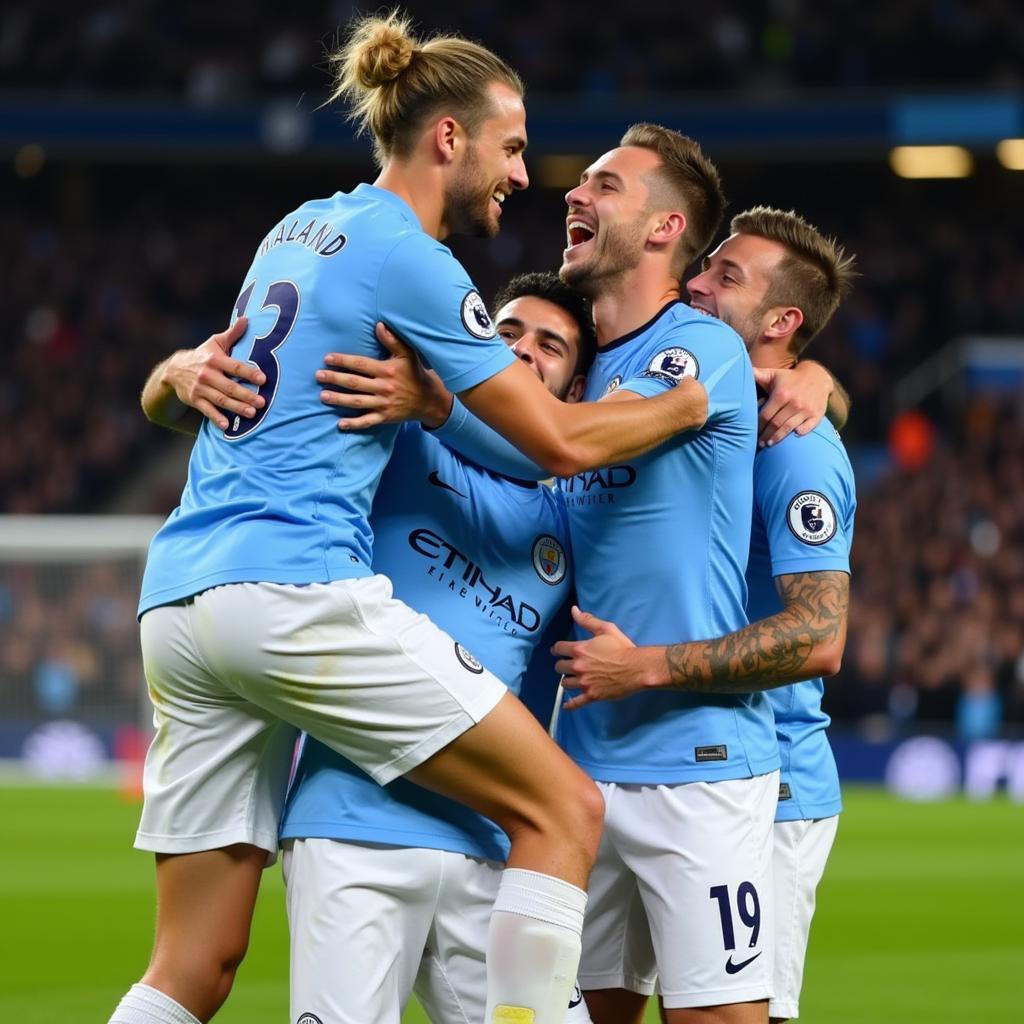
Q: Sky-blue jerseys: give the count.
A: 4